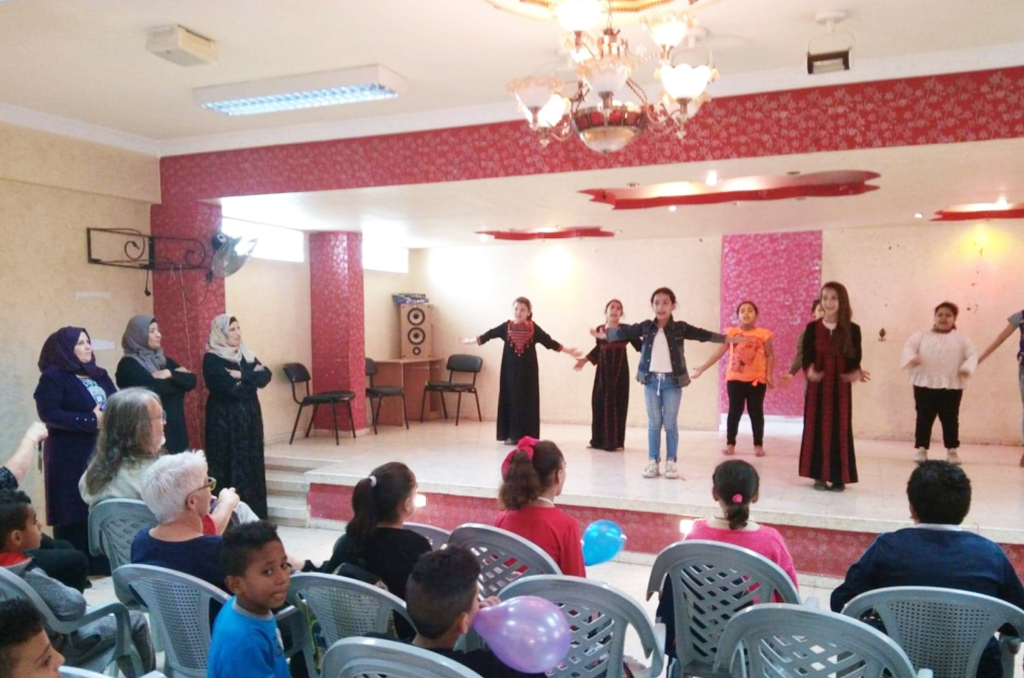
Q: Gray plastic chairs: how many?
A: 12